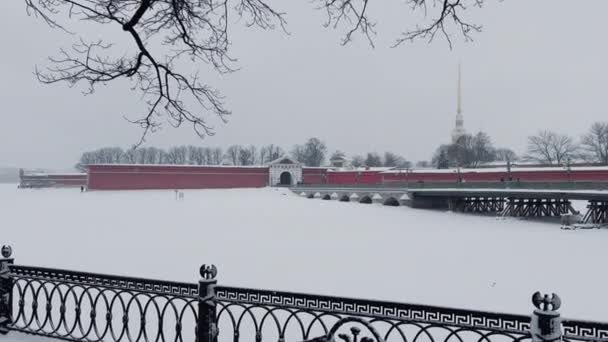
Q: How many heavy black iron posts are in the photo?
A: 3